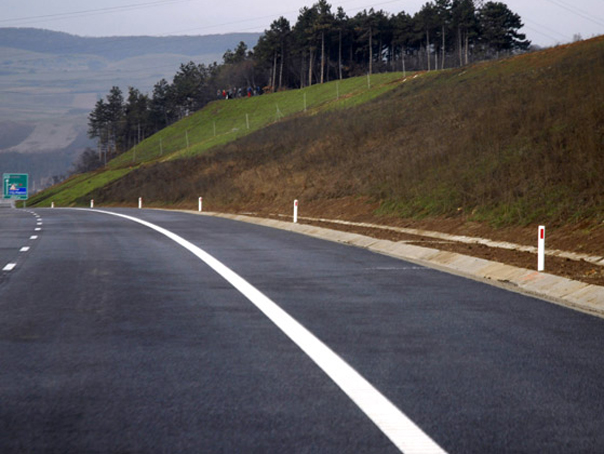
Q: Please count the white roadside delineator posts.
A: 6